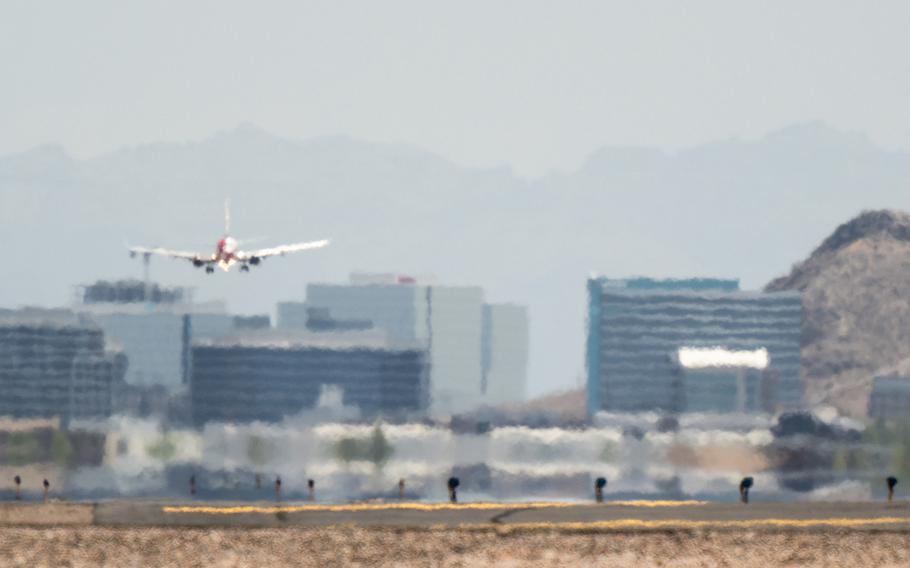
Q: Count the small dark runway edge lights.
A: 11